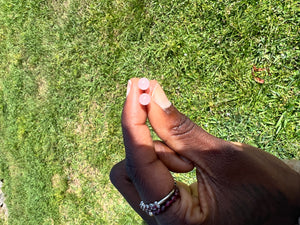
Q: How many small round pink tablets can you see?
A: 2